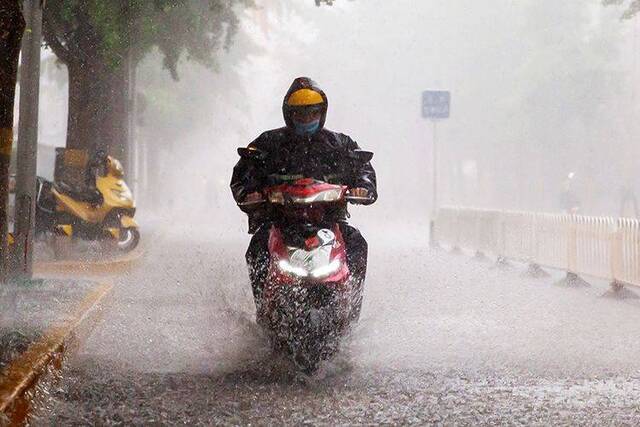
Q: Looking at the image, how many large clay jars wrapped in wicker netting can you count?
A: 0